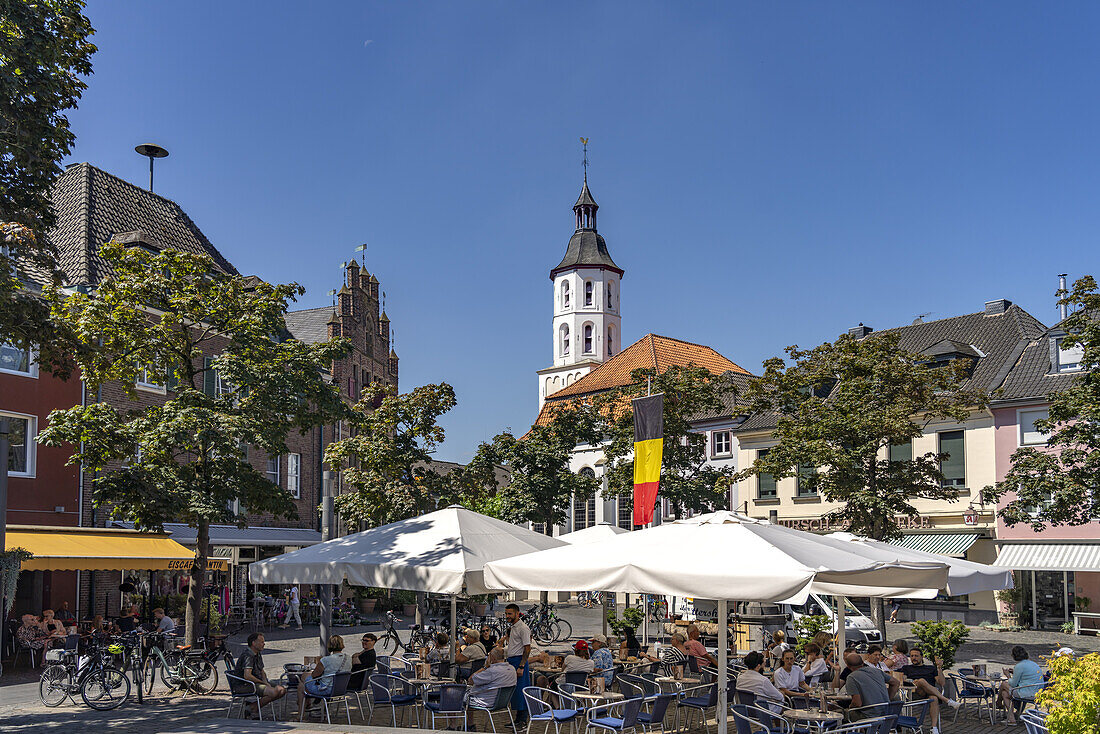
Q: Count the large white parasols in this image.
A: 4